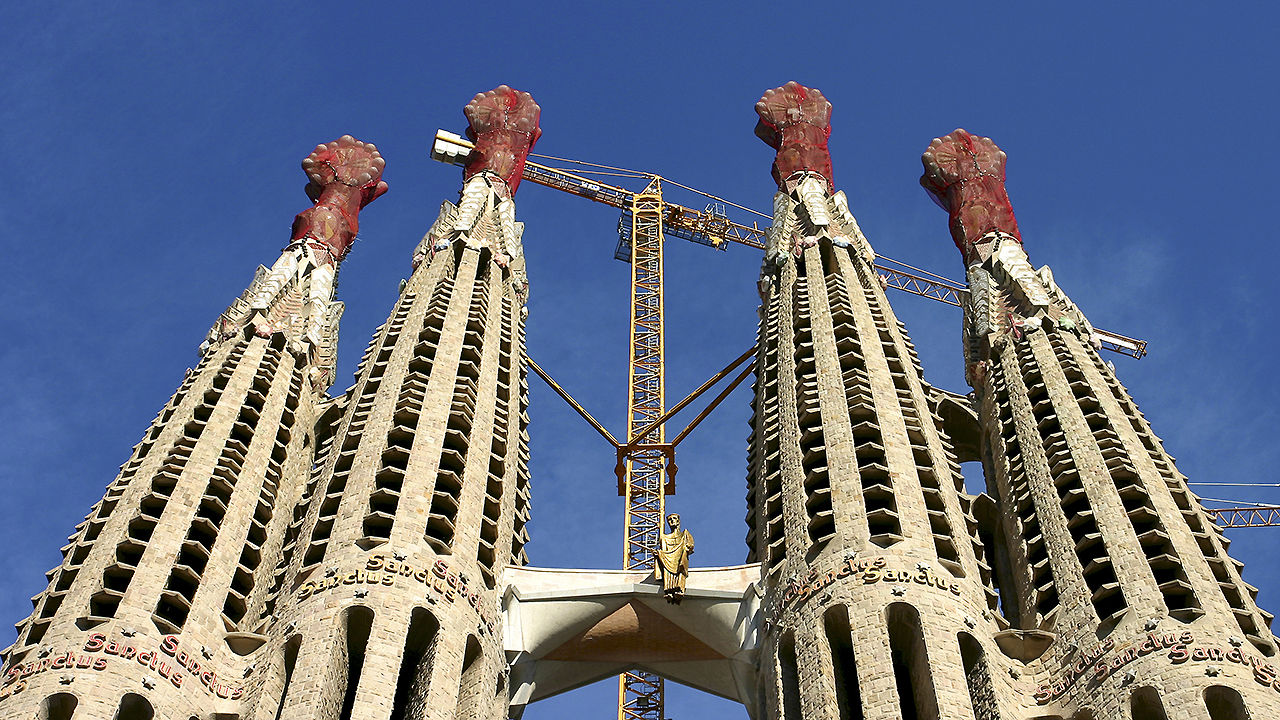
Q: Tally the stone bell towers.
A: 4